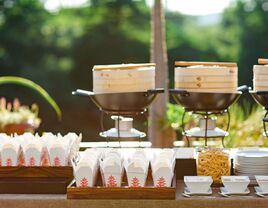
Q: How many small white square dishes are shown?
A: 3